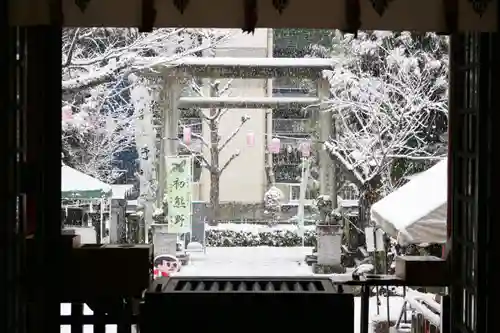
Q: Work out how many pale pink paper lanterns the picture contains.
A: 5